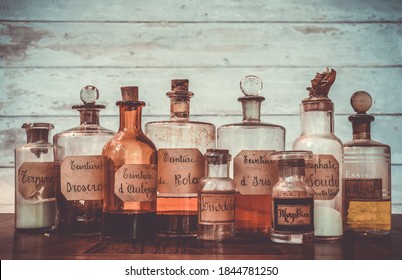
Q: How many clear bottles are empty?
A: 2